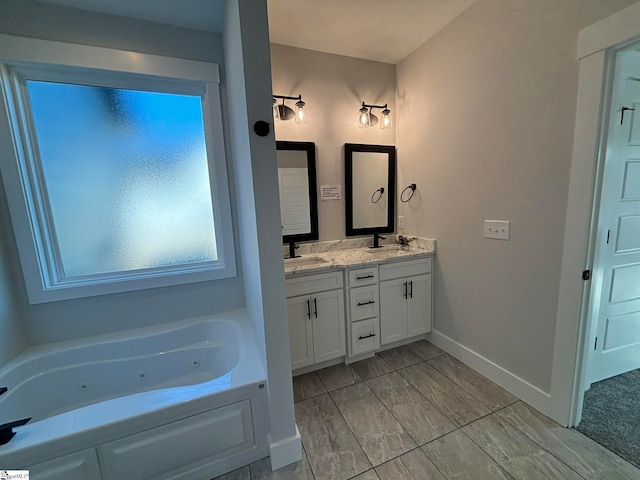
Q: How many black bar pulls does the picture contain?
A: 7